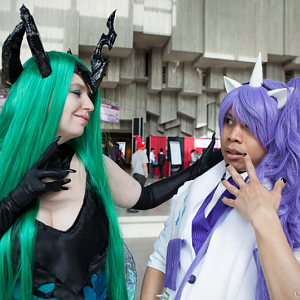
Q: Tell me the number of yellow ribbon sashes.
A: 0